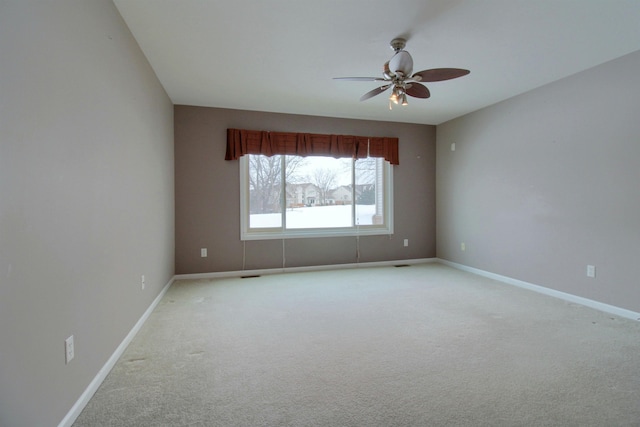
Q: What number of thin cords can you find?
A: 3